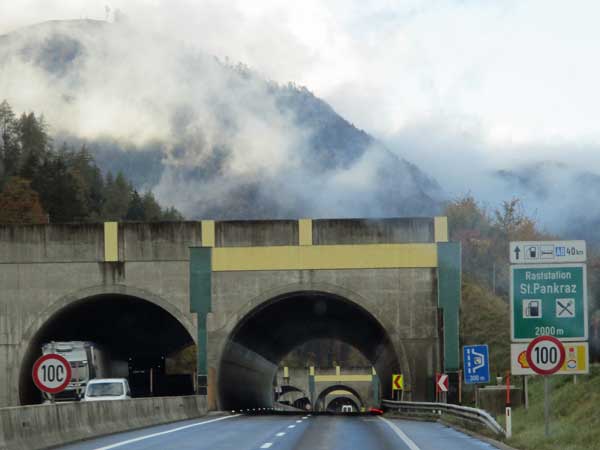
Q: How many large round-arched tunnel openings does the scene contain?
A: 2